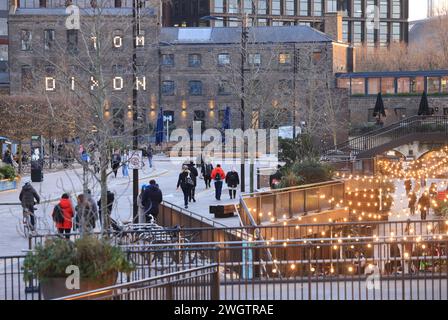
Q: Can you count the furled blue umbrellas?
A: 2